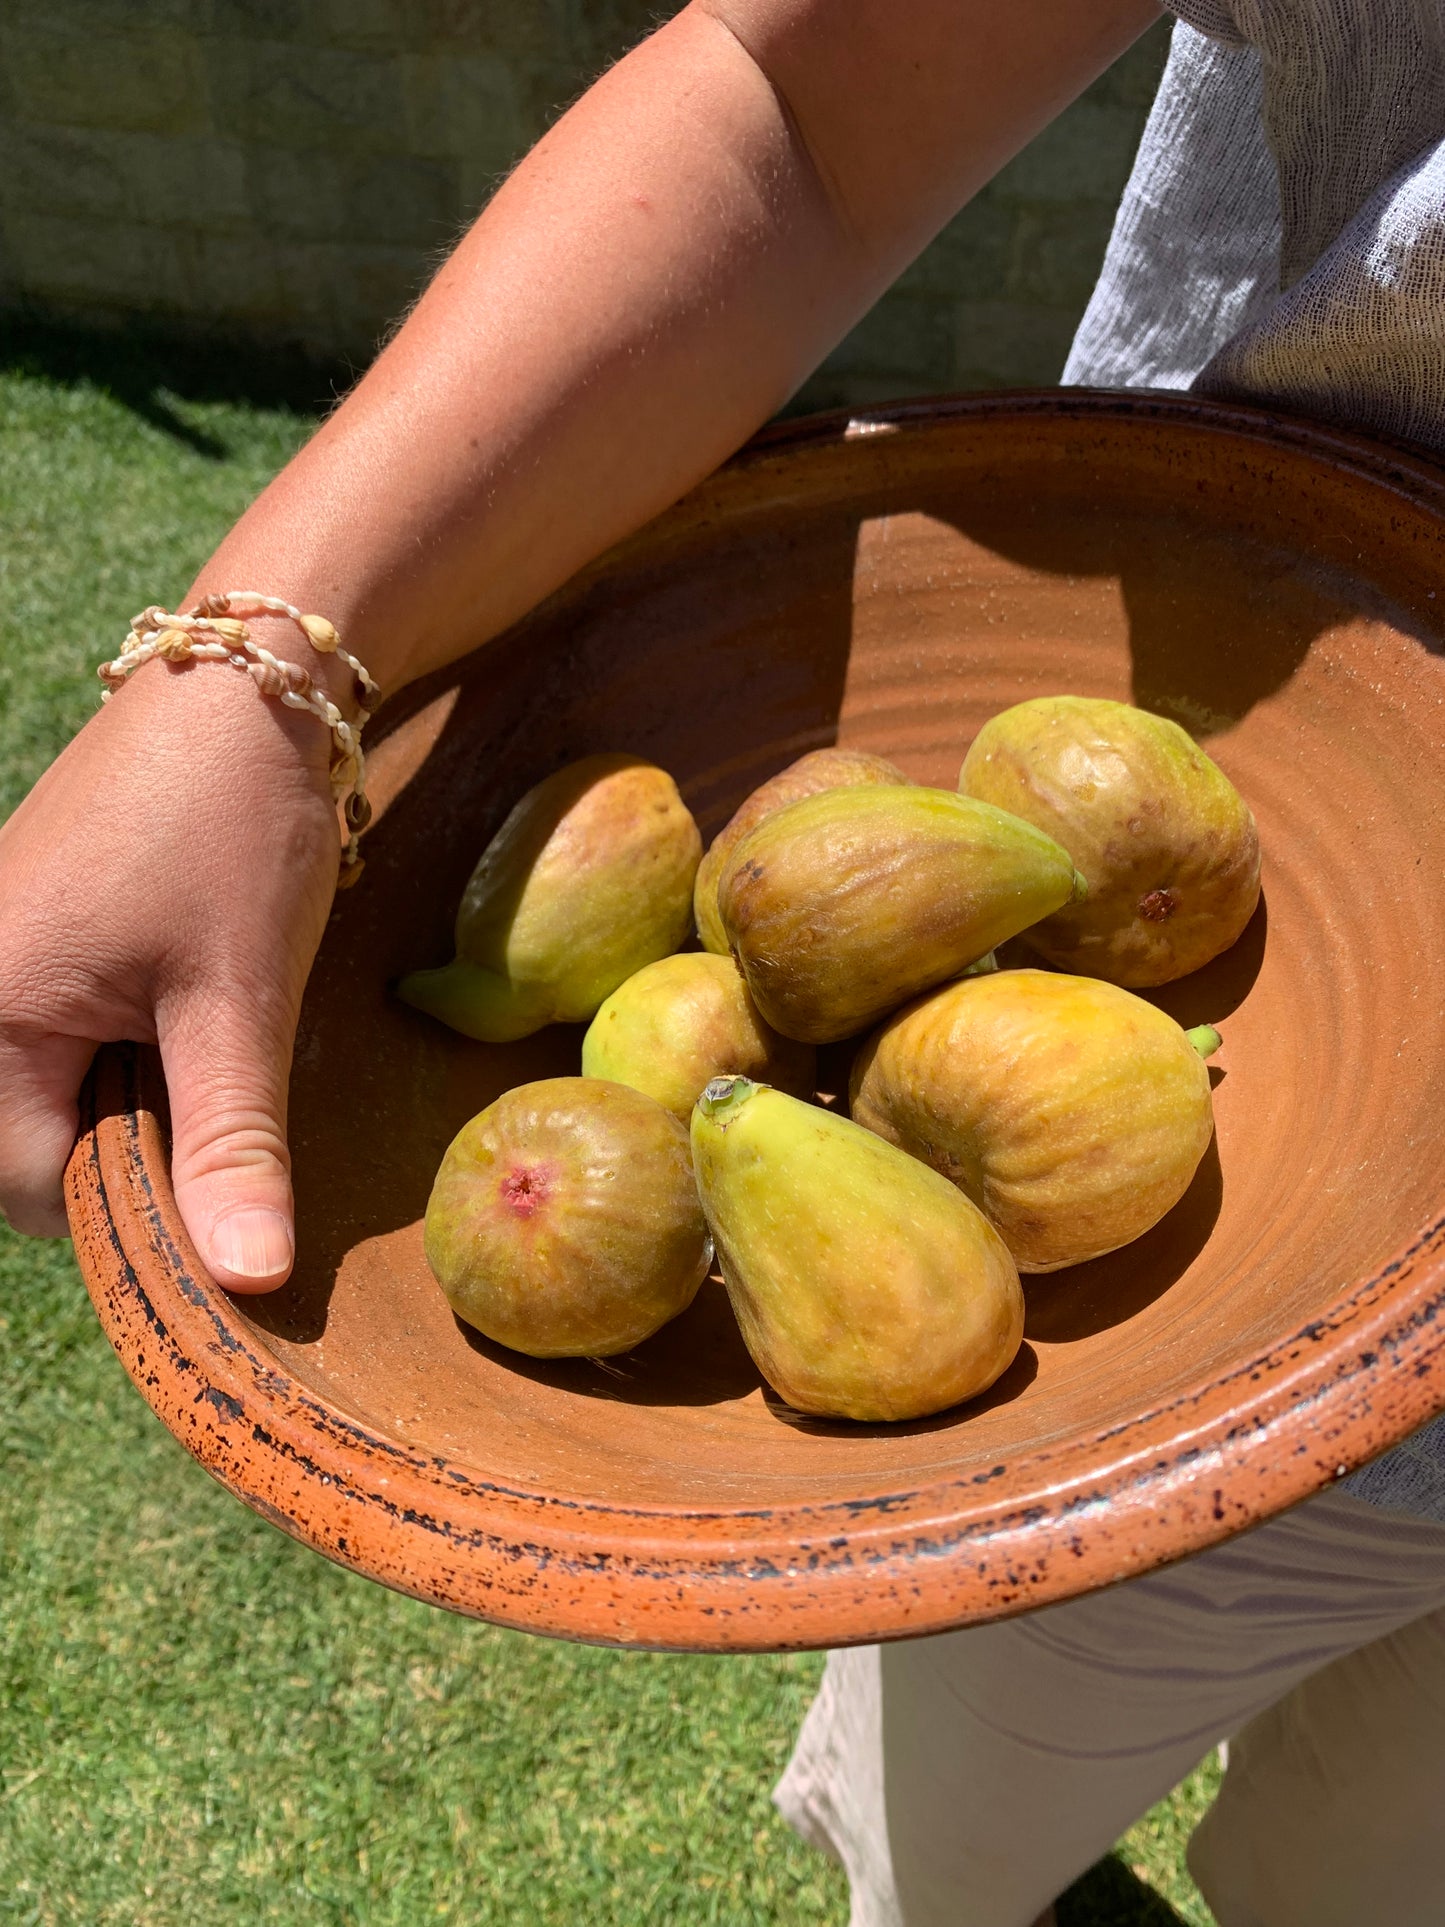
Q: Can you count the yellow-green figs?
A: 8